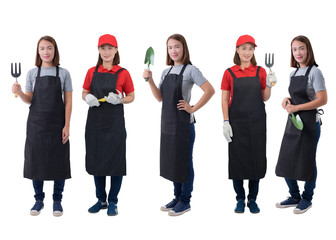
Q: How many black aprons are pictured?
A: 5